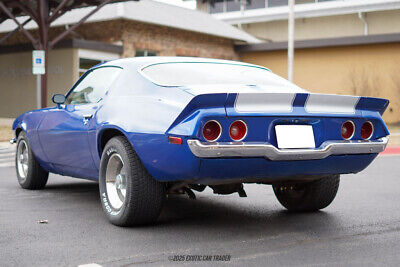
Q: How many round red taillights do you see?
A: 4